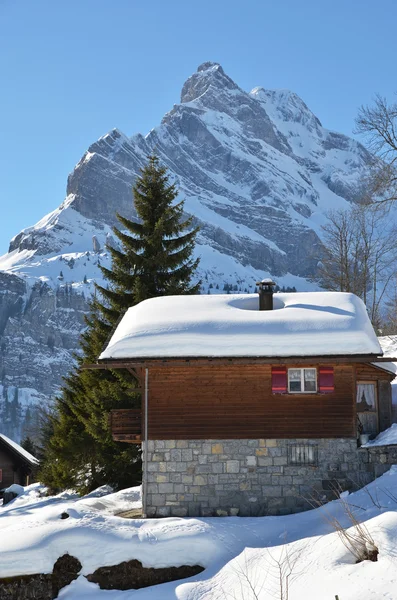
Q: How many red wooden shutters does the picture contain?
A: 2